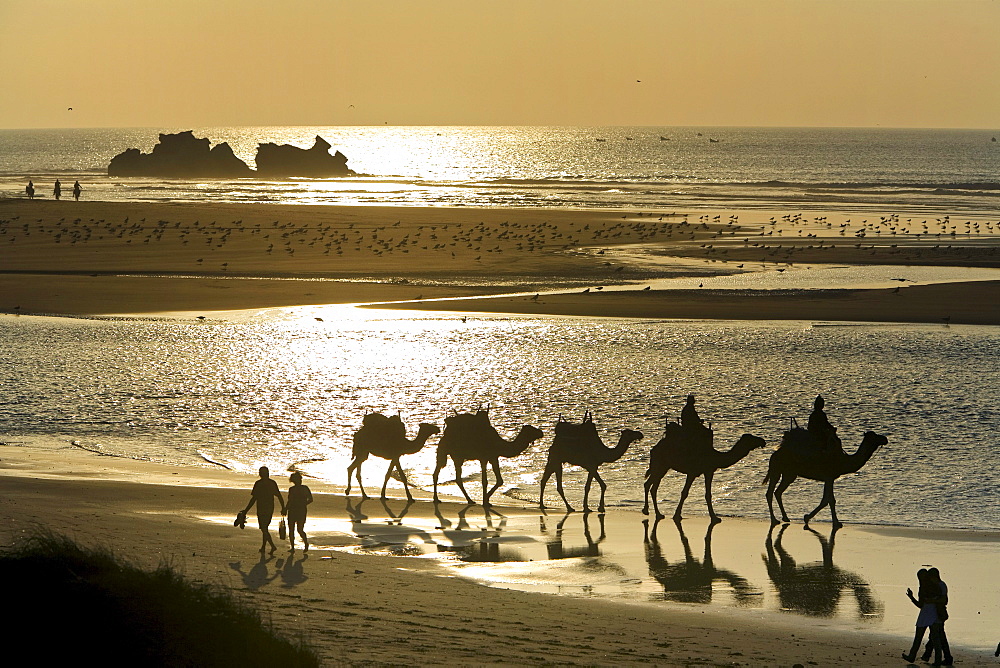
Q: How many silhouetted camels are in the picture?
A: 5